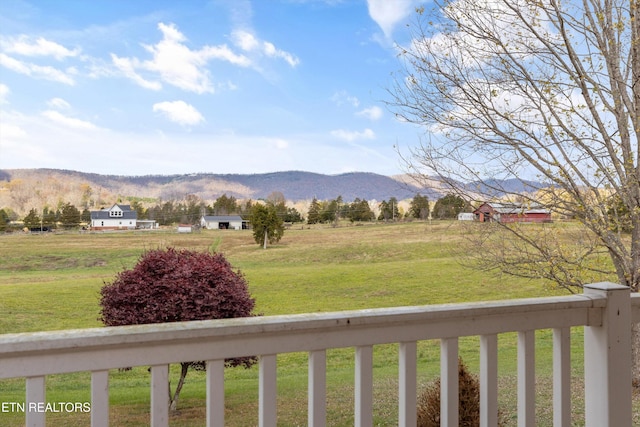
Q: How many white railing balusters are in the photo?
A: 12